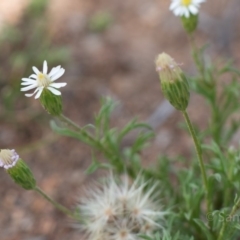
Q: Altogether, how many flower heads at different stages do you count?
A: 5